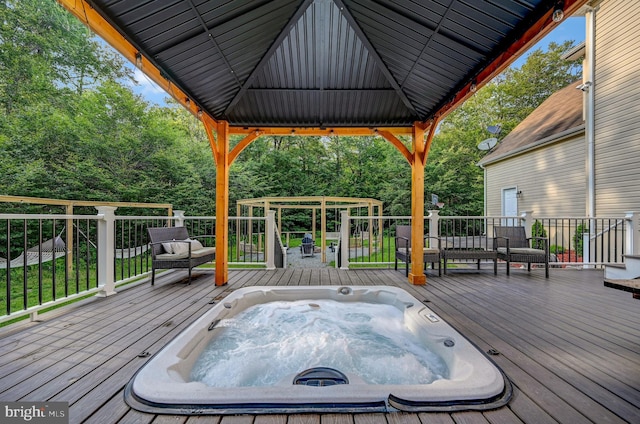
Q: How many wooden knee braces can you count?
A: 4